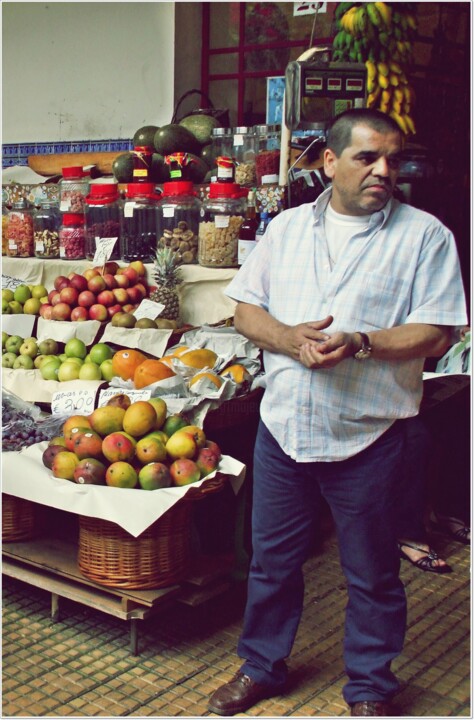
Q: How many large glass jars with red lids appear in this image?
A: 4